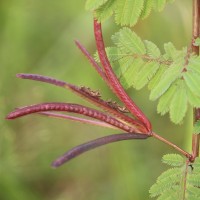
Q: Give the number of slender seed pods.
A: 6